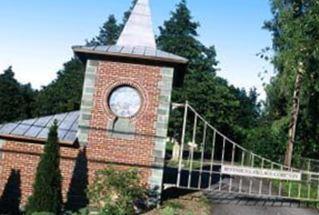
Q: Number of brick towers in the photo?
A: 1